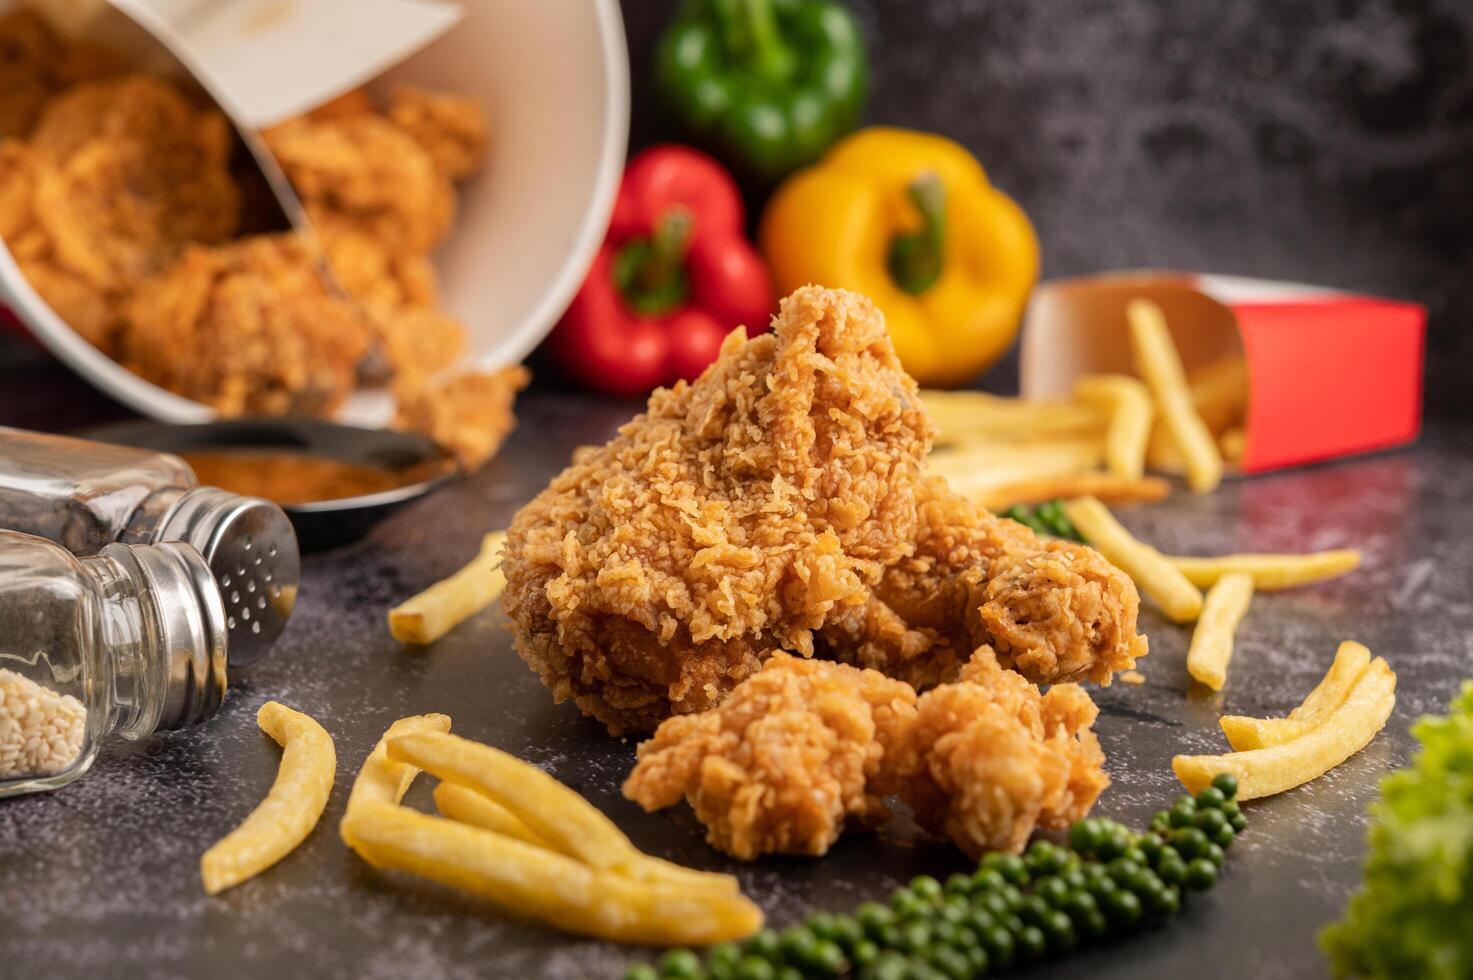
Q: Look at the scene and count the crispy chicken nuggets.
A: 2